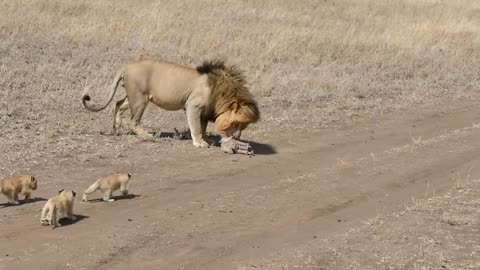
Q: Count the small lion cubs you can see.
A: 3